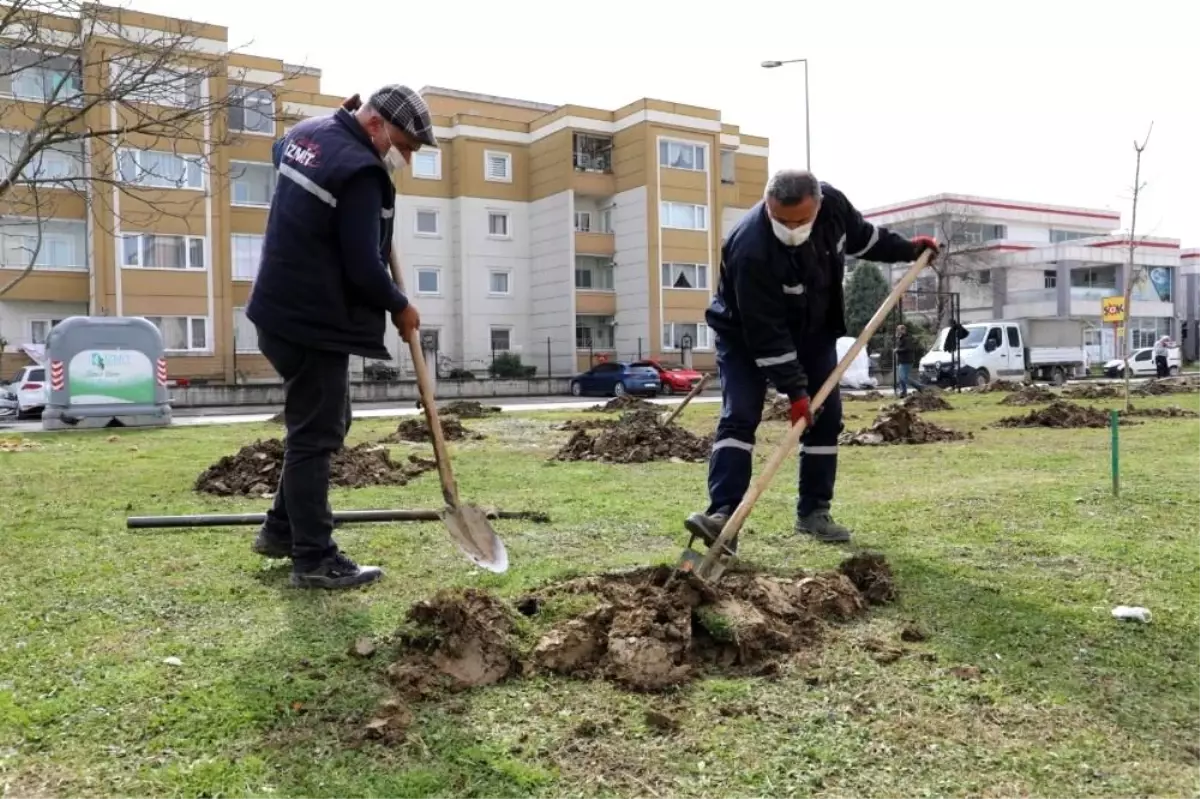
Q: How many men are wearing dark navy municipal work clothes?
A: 2